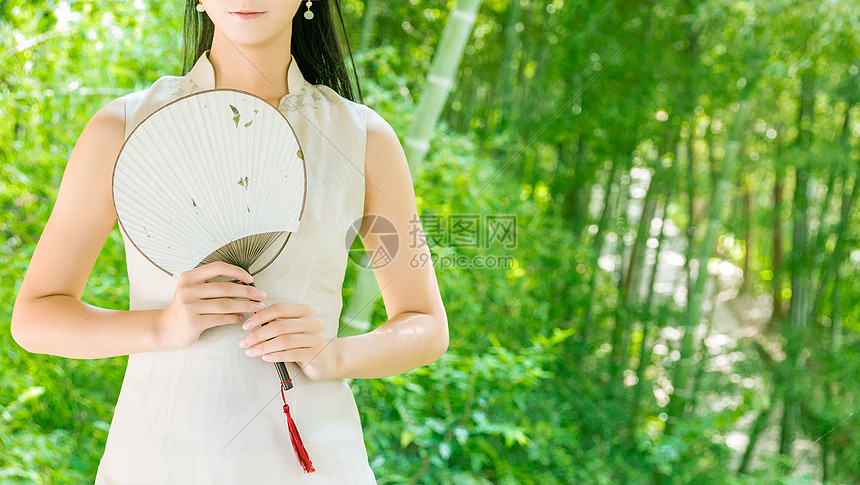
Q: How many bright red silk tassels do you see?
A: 1